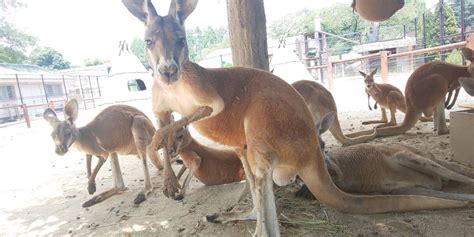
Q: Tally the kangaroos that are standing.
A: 5